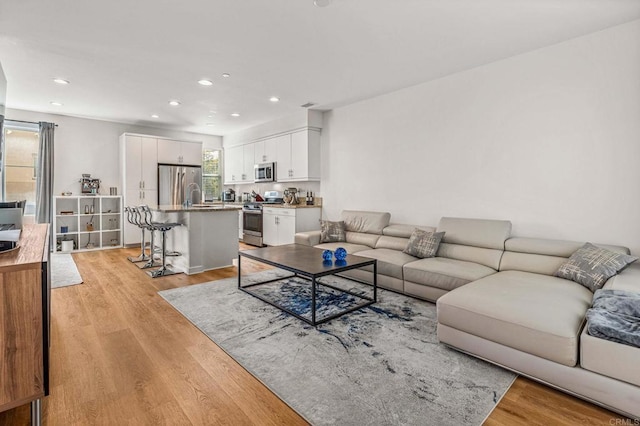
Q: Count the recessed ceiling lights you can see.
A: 7